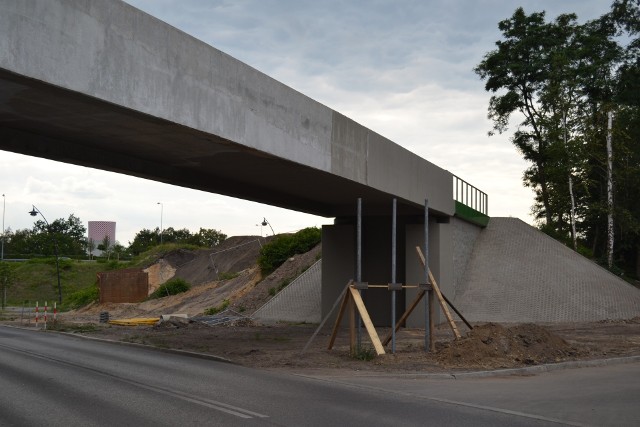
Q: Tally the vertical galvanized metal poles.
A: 3